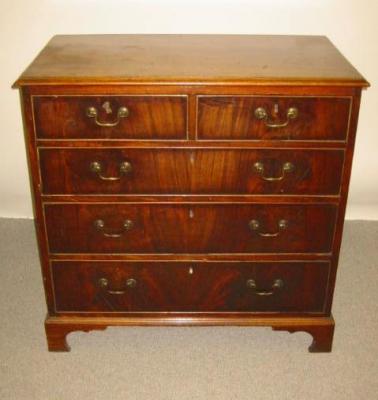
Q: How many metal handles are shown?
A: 8